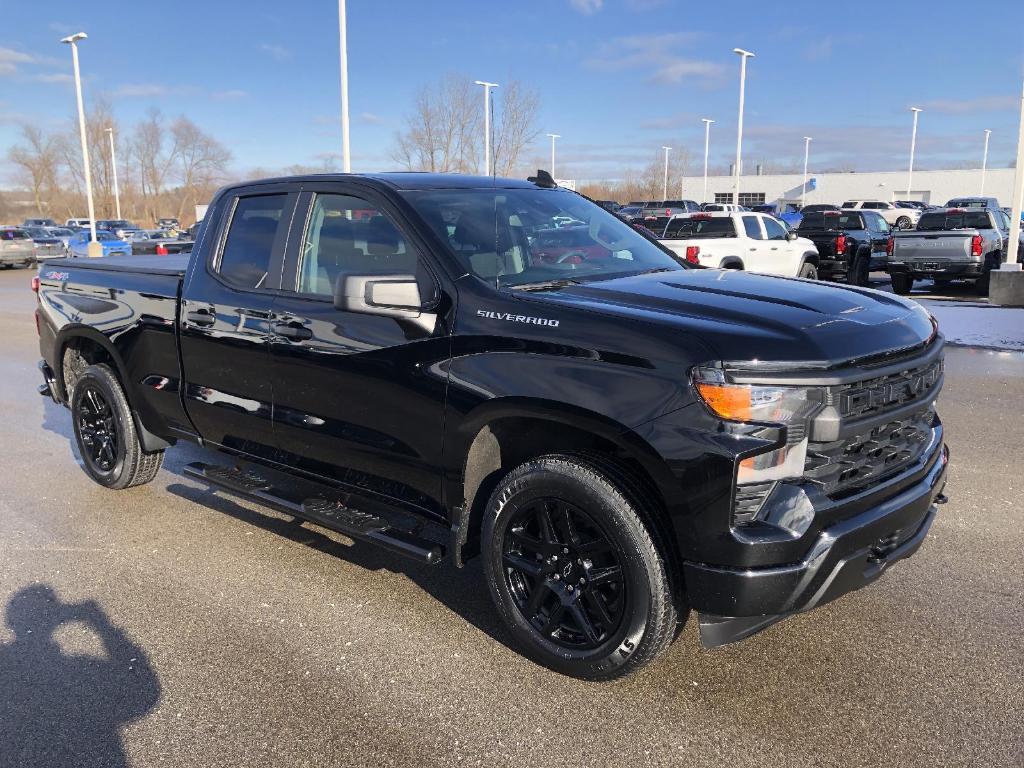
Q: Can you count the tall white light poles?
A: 12